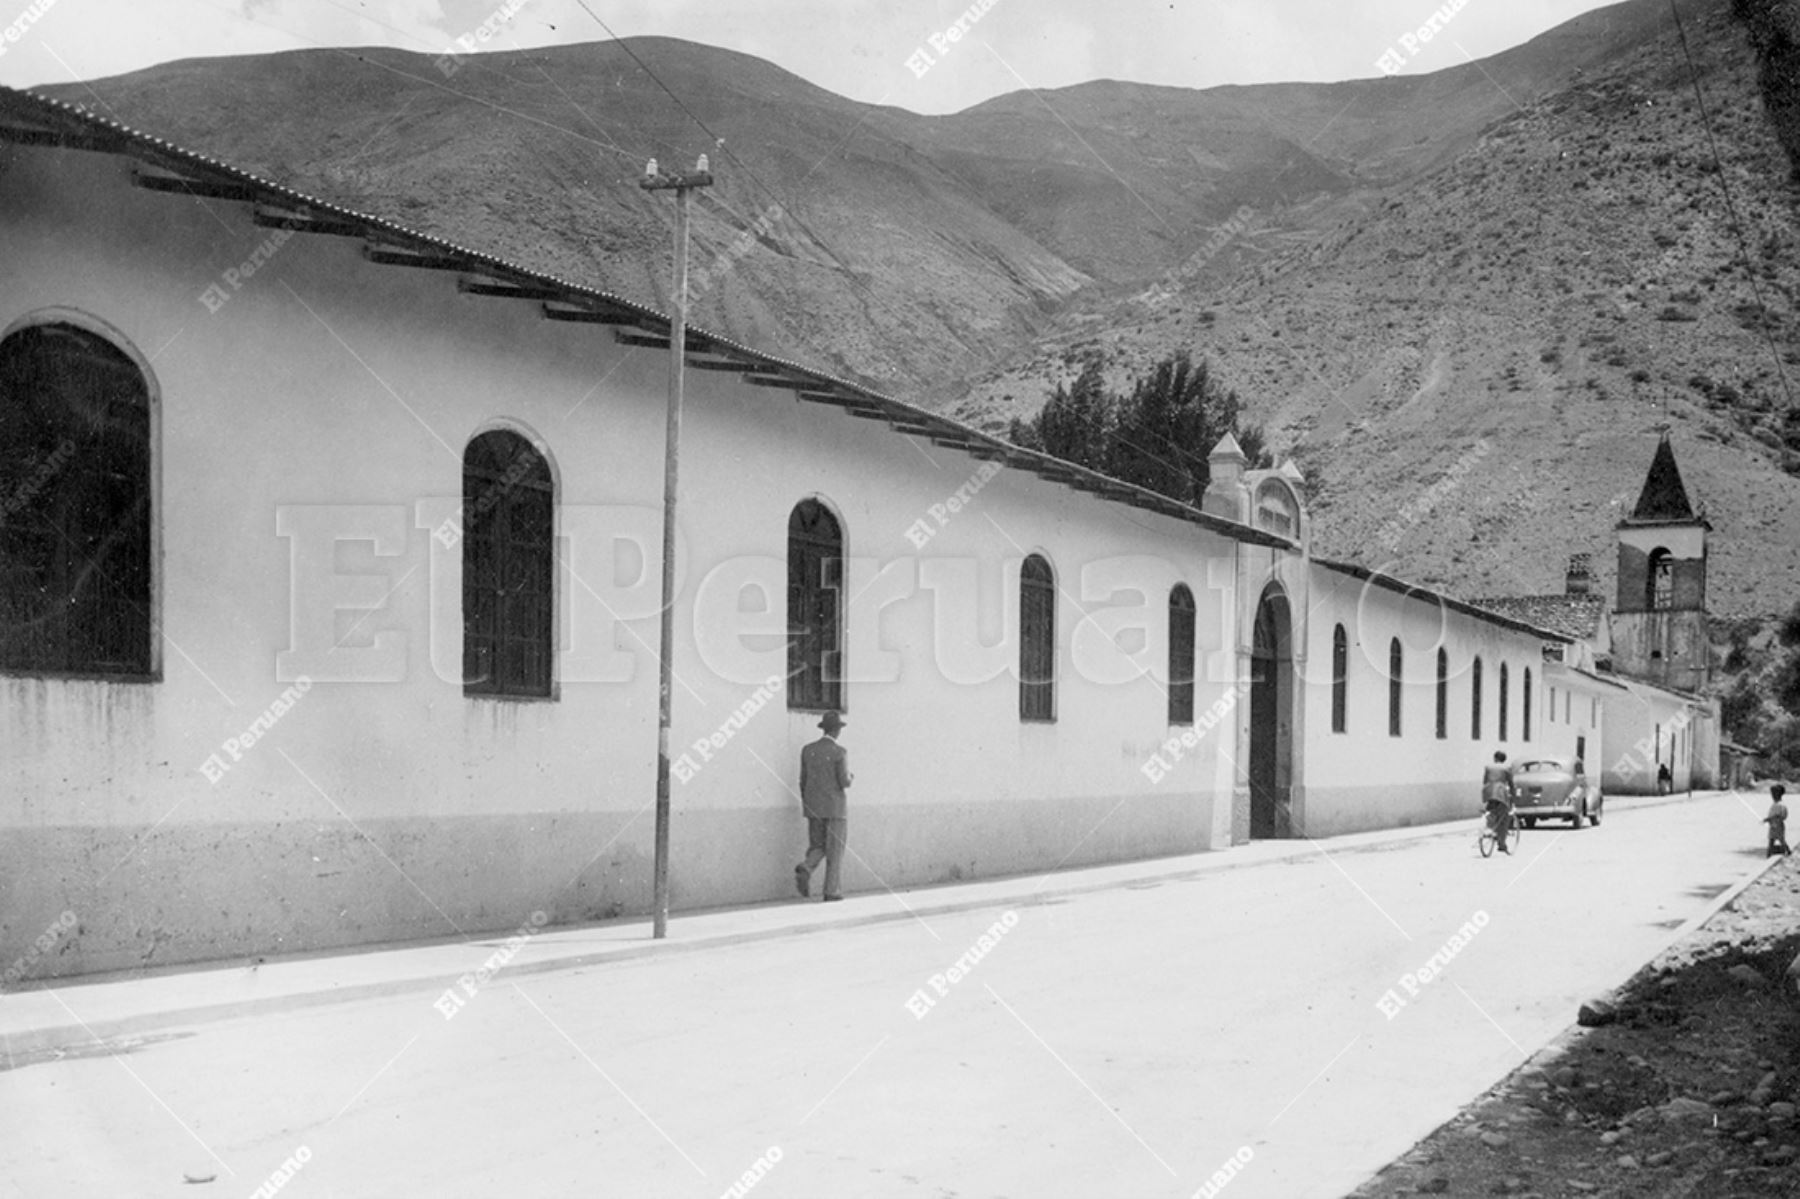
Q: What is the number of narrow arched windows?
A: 11